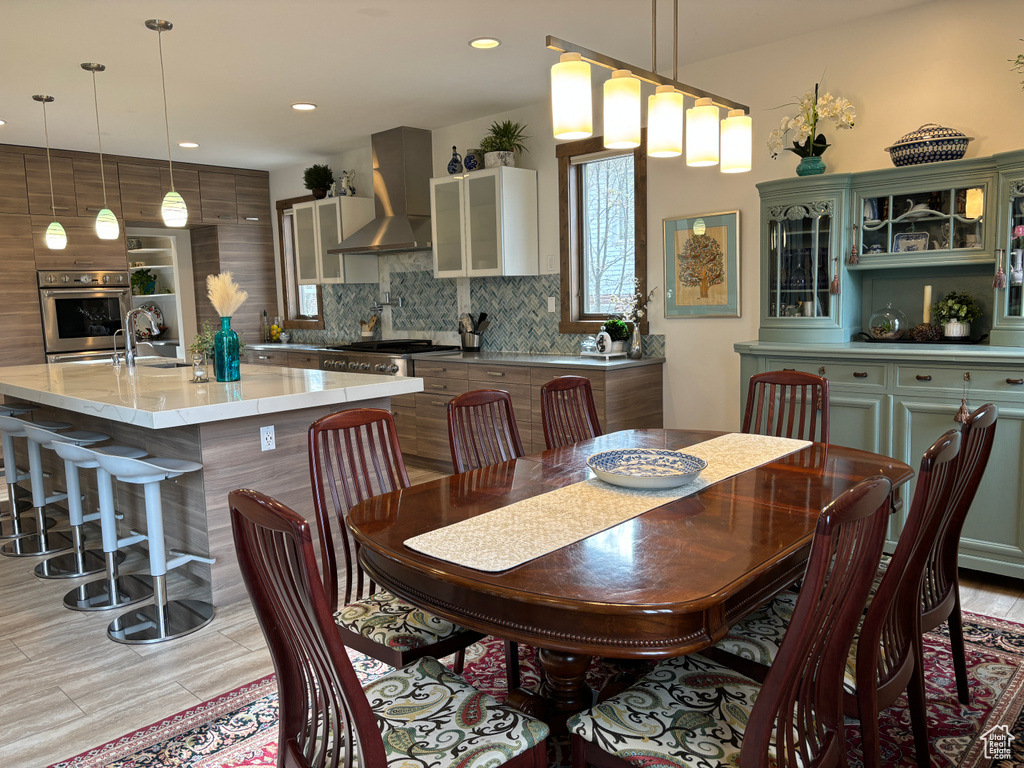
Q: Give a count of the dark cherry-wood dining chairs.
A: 8